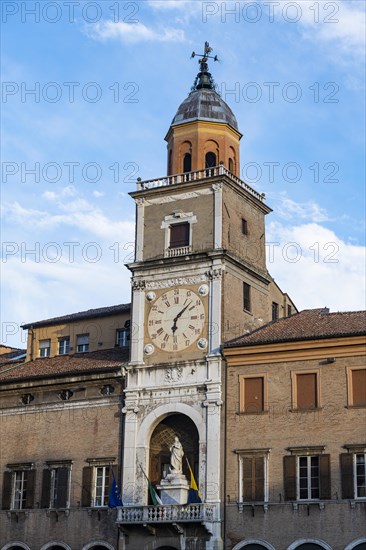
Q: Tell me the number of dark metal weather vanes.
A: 1